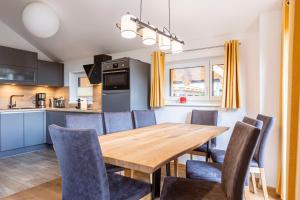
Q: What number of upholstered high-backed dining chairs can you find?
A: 8